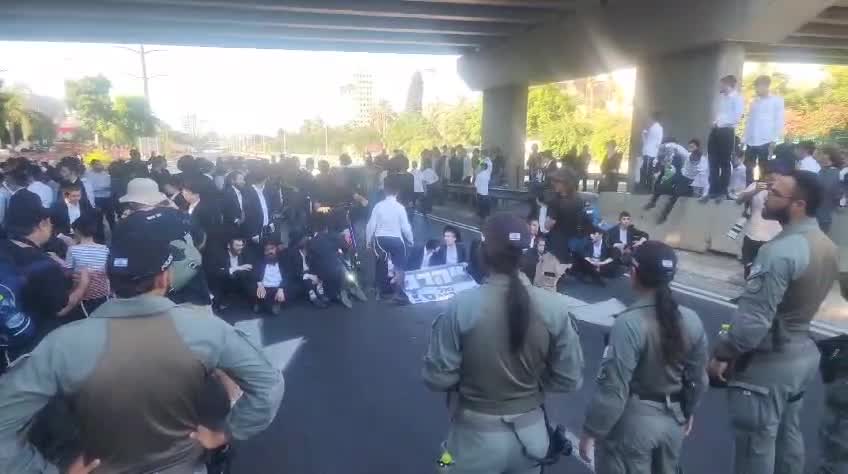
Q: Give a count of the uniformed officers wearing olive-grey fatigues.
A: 4